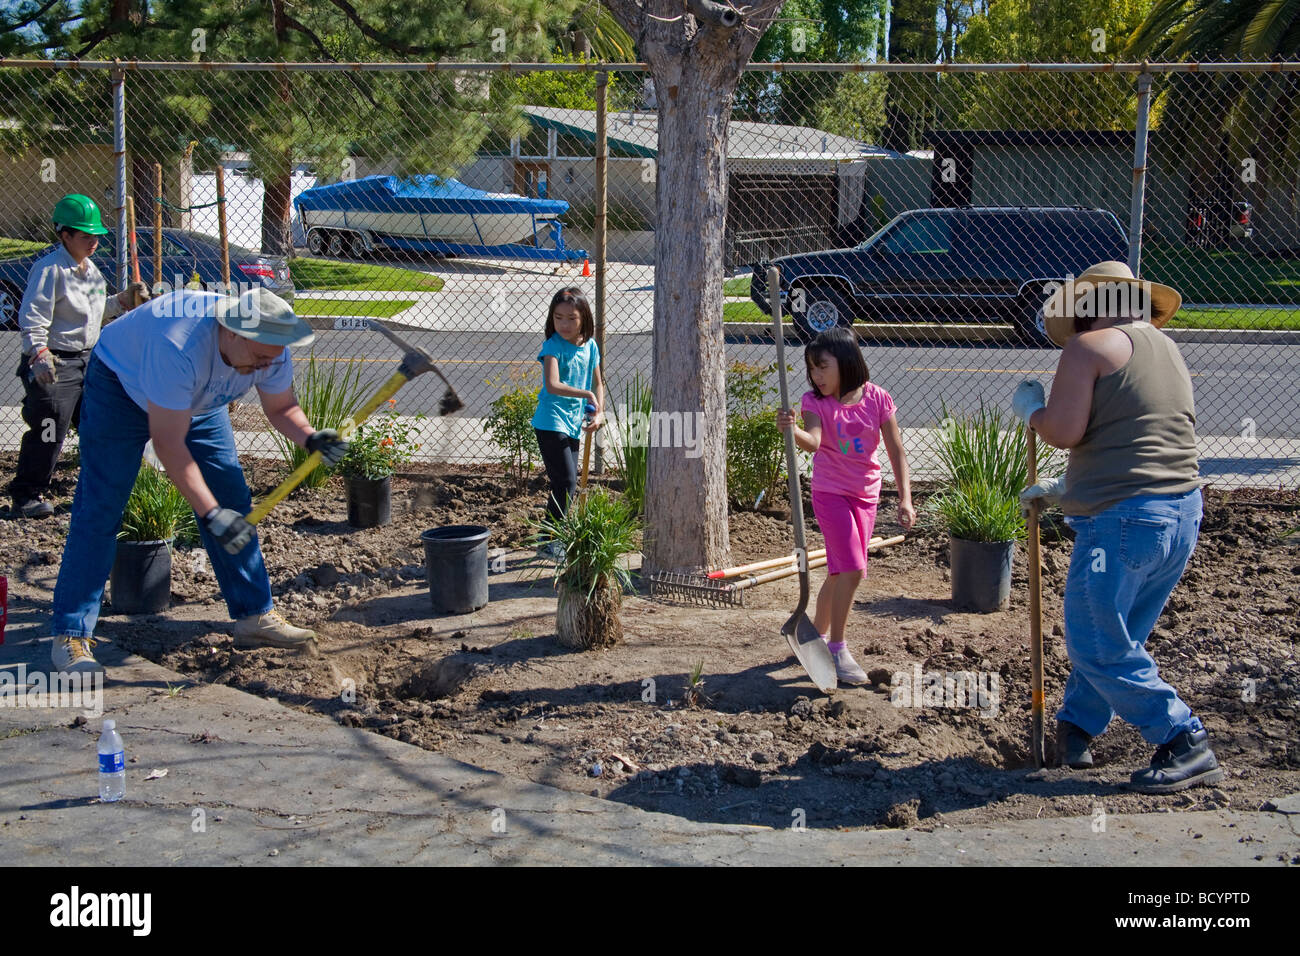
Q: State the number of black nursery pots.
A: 4